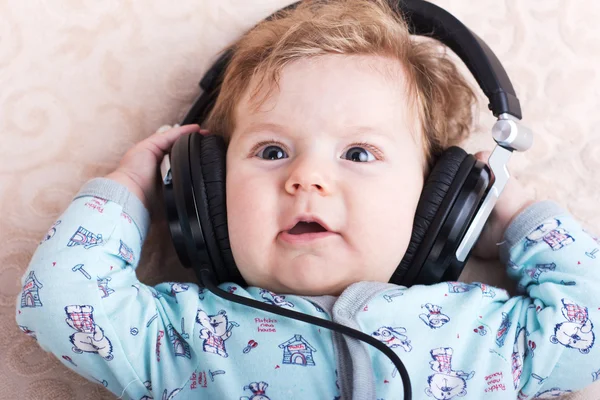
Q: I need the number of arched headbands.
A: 1